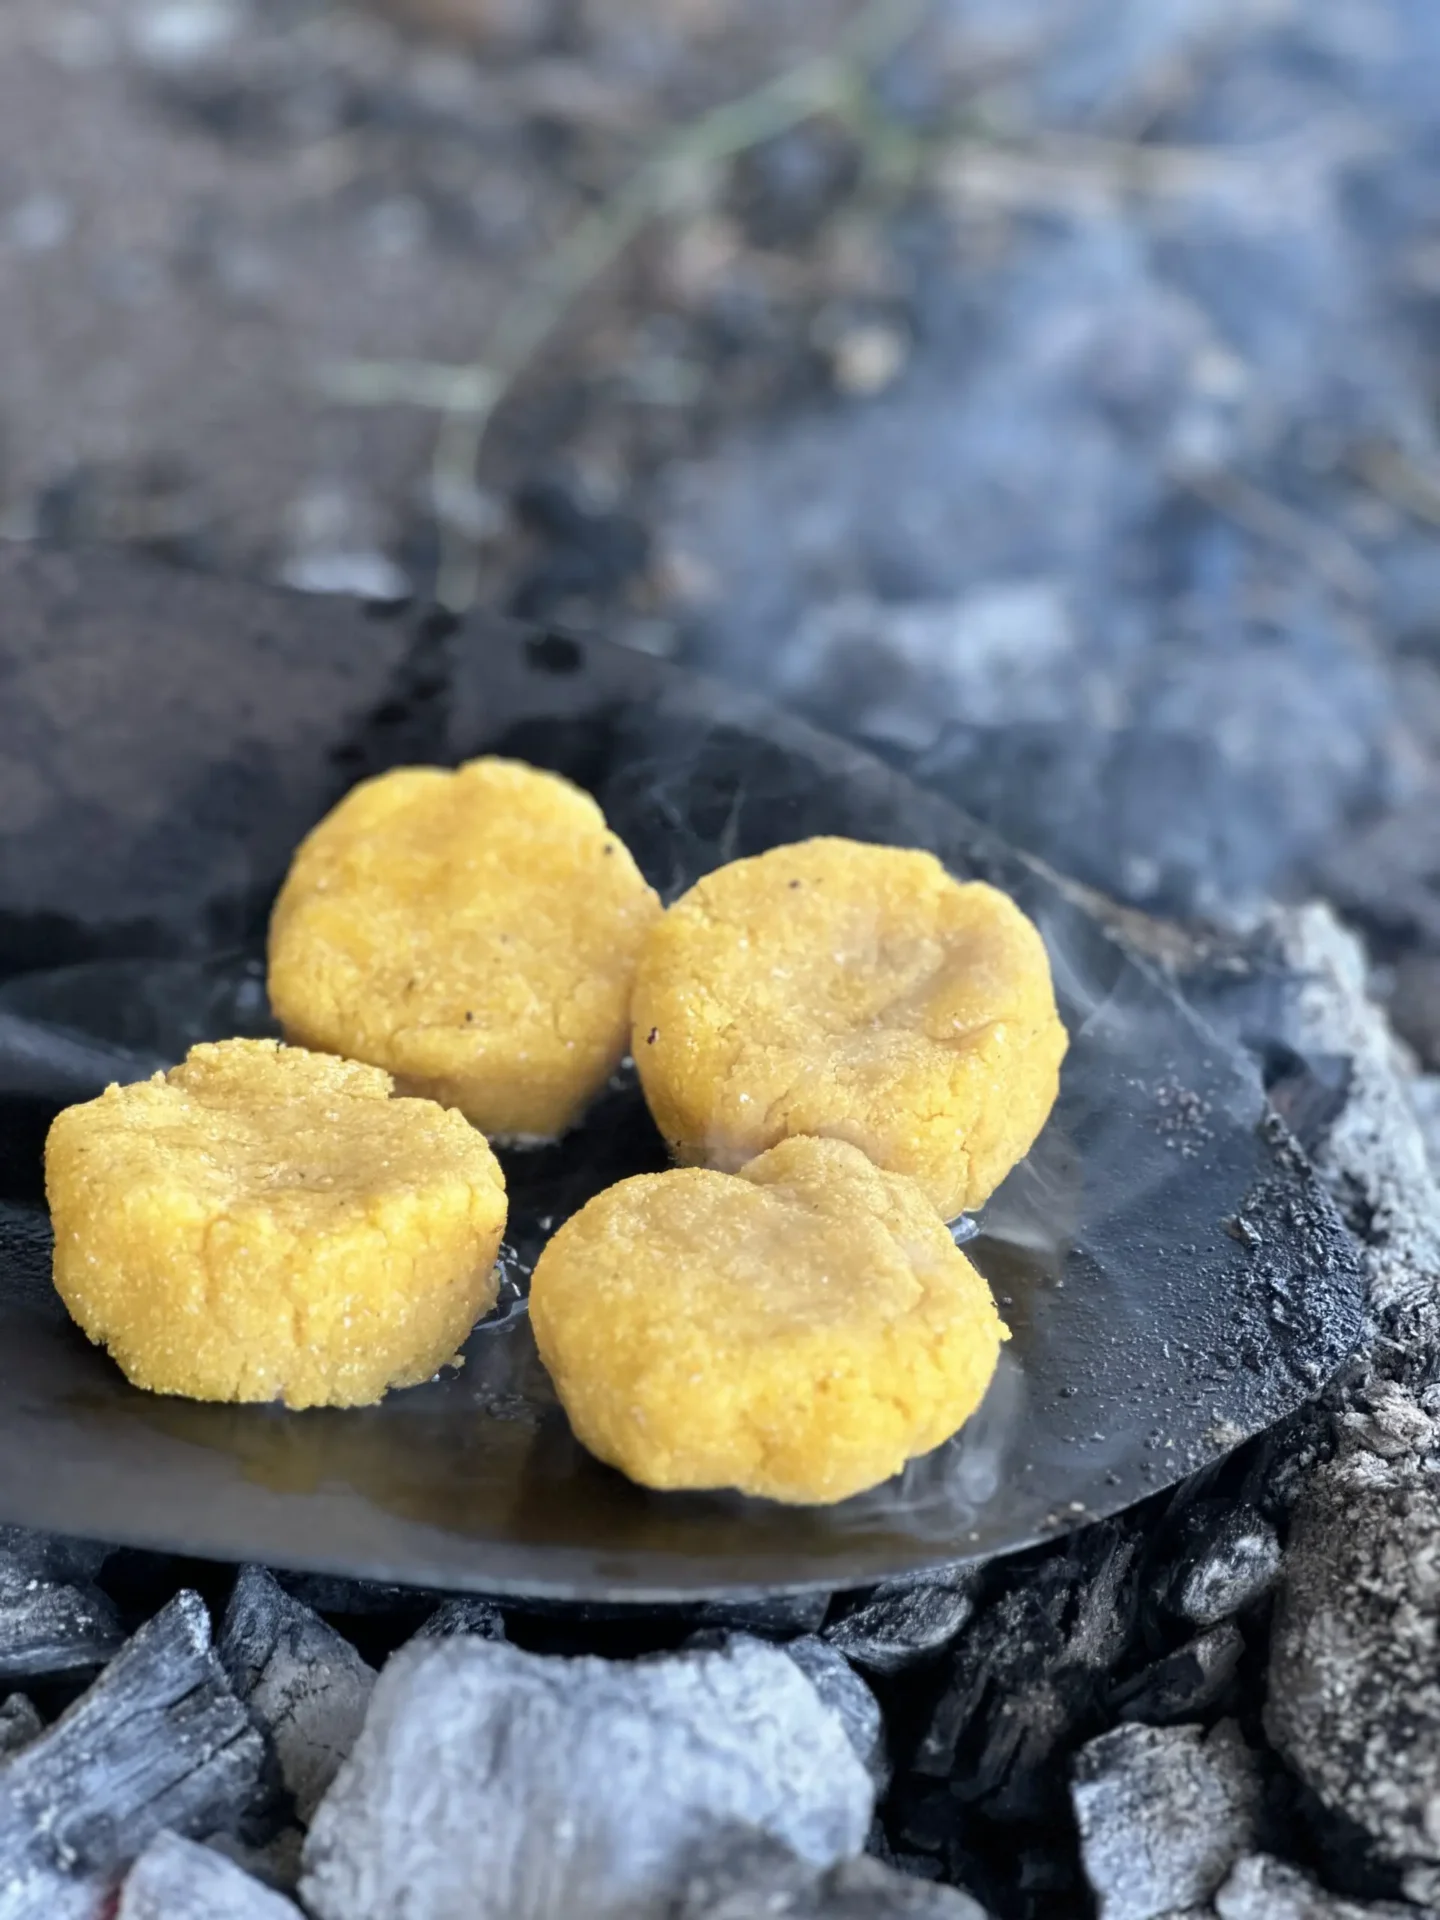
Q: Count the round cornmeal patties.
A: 4